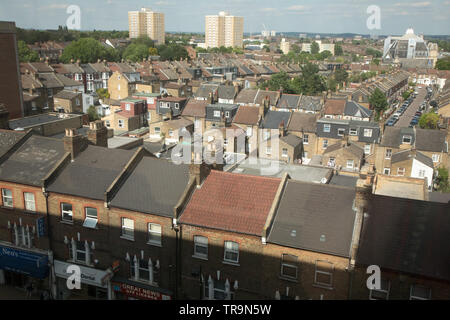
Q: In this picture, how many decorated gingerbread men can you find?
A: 0